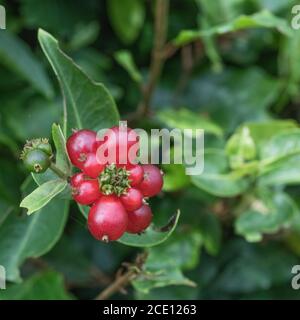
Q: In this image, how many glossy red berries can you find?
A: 10